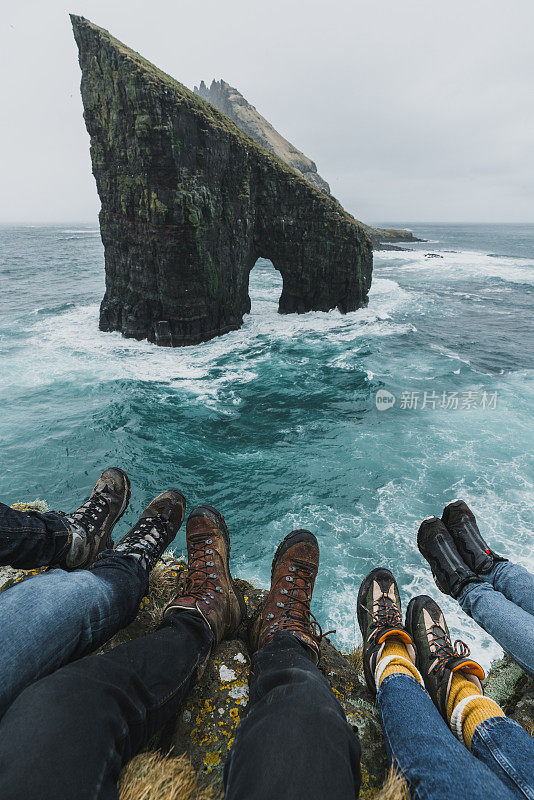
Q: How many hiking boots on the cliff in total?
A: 8